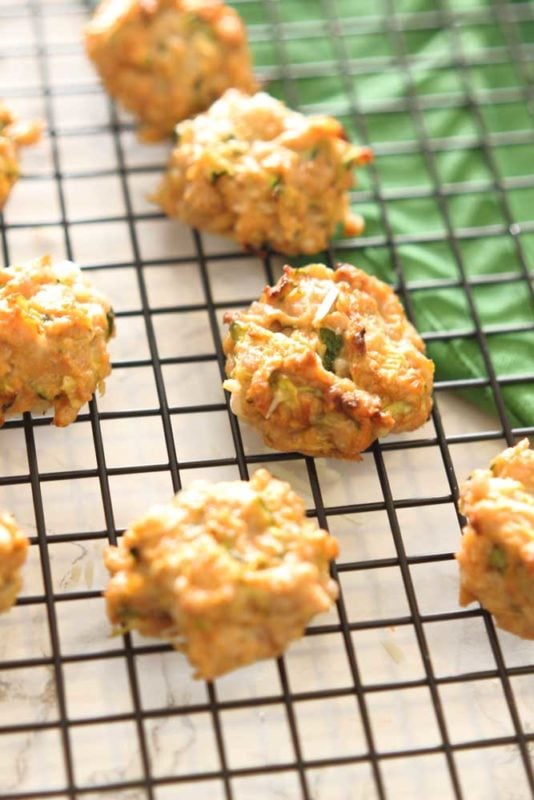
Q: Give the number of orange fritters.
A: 8